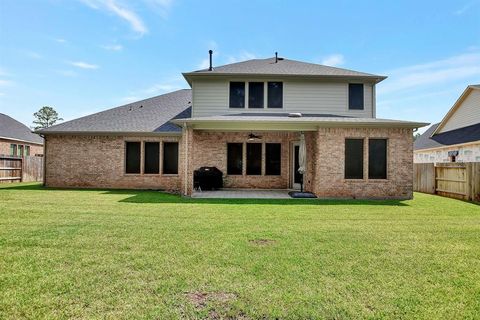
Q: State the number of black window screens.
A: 12